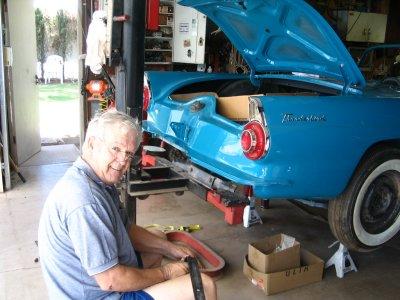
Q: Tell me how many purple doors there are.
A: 0